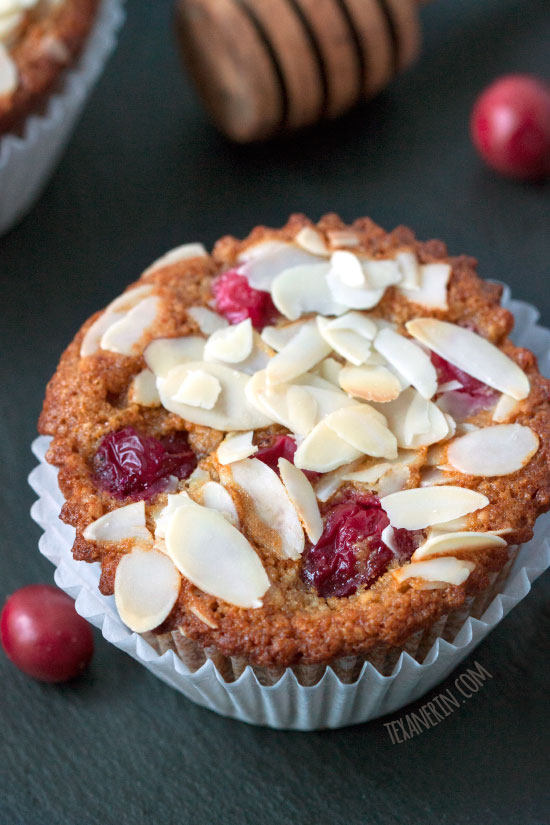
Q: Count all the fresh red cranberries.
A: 2